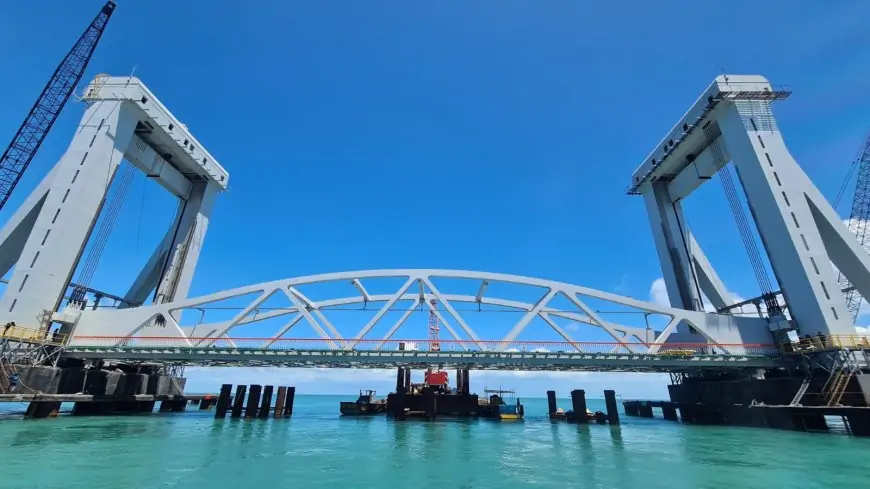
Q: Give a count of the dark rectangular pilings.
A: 9